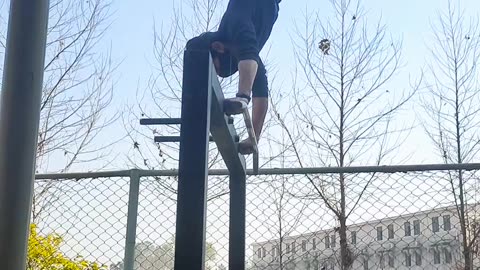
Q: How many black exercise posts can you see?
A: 2